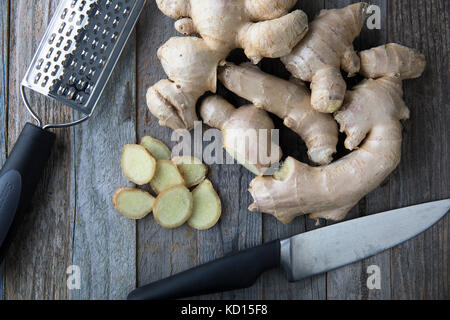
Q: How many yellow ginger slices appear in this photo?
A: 7